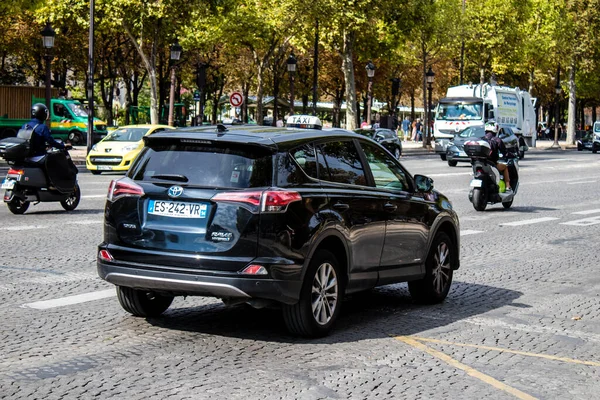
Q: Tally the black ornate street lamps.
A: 6